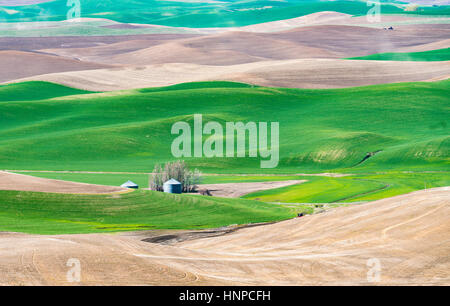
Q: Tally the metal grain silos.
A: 2